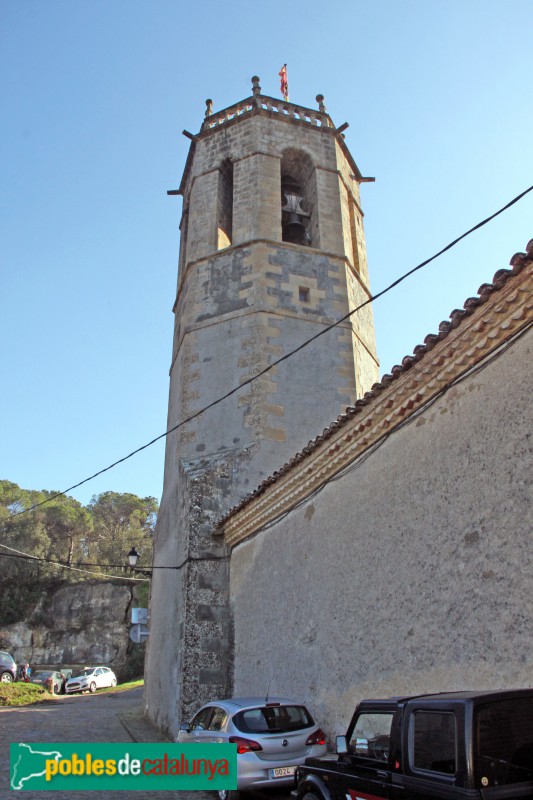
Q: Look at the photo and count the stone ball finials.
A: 3